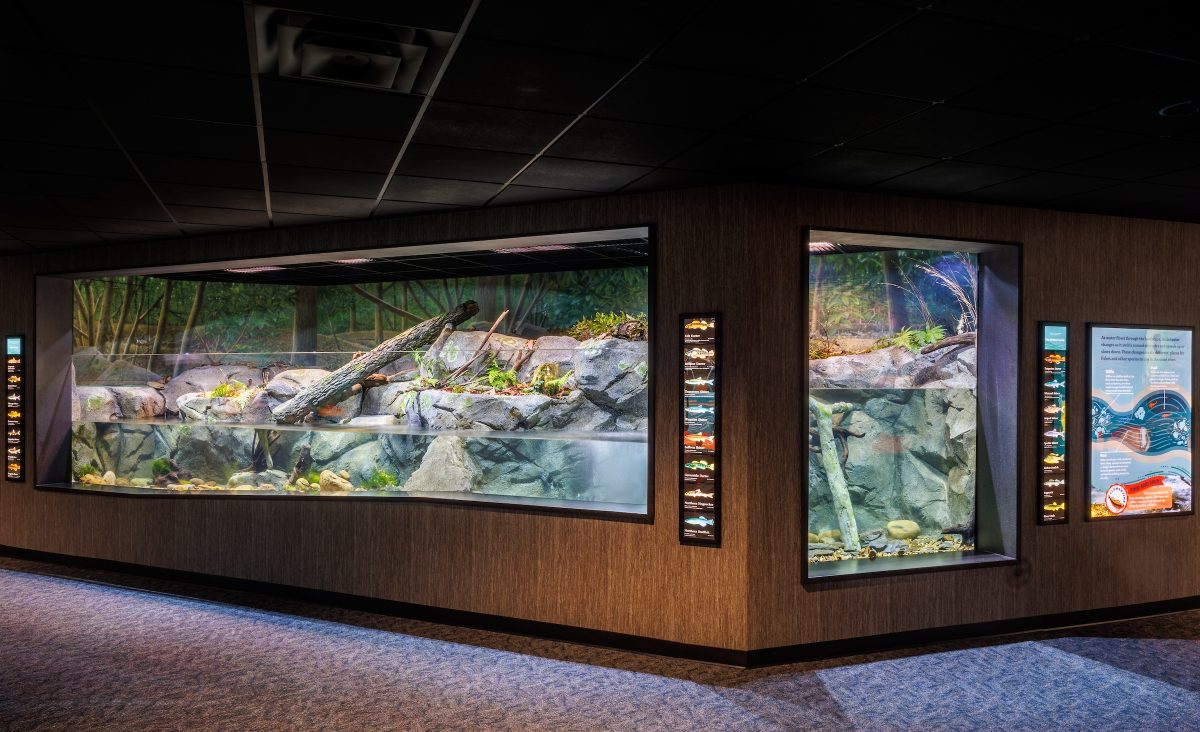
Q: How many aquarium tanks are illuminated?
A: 2